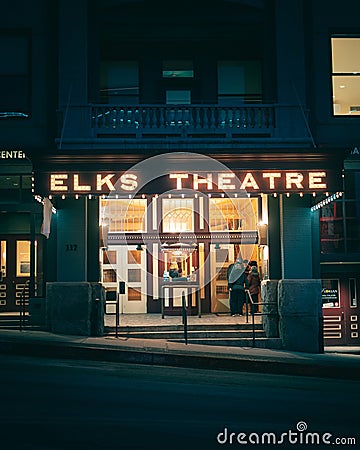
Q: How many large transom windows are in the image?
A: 3